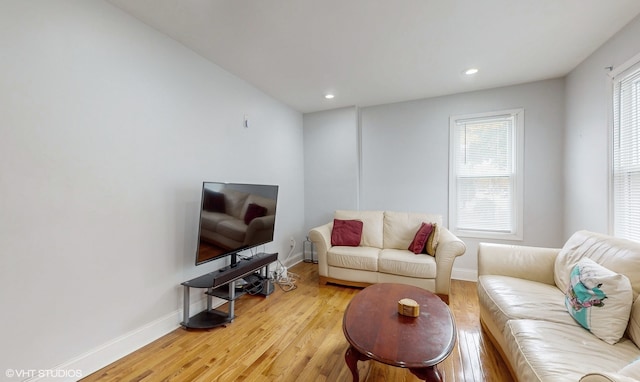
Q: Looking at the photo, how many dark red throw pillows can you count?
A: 2